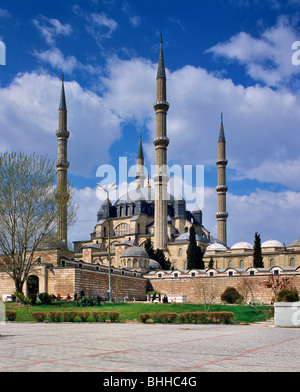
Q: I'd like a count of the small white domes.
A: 3